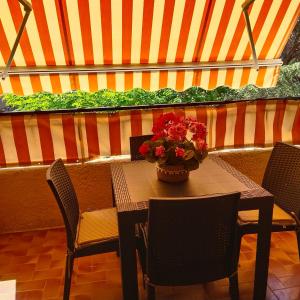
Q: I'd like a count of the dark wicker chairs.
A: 4